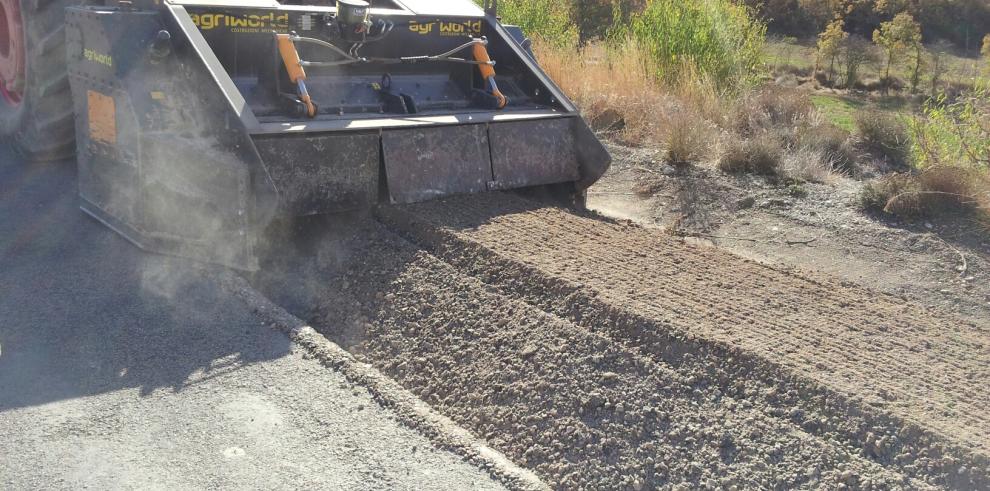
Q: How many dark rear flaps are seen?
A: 3